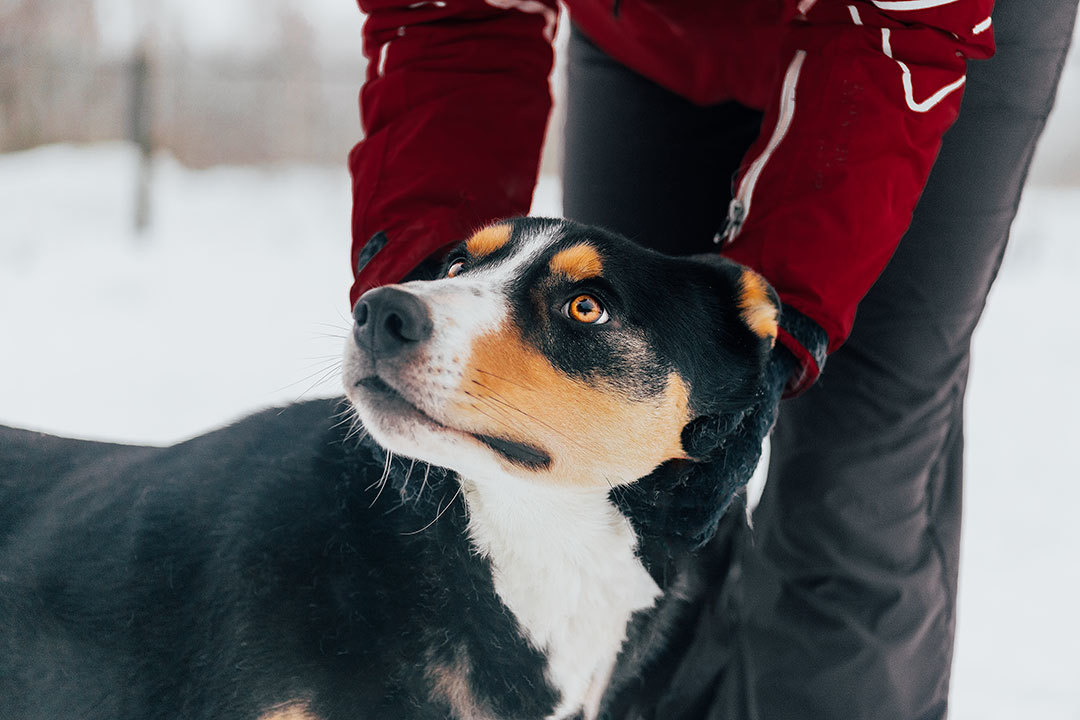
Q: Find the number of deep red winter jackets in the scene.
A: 1